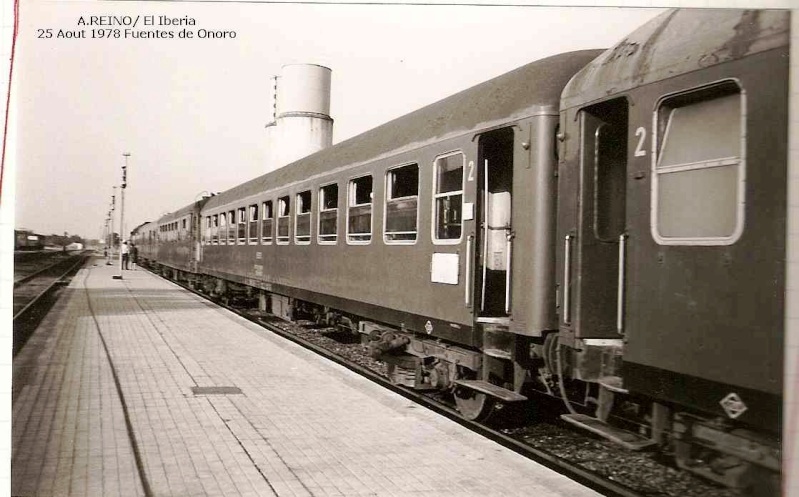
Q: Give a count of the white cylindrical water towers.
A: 1